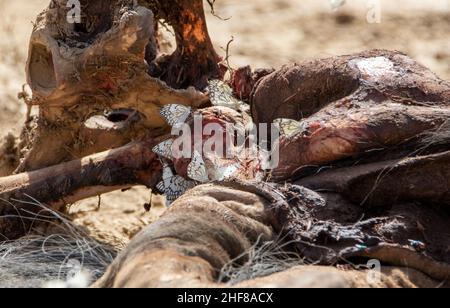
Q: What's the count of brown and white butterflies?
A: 6